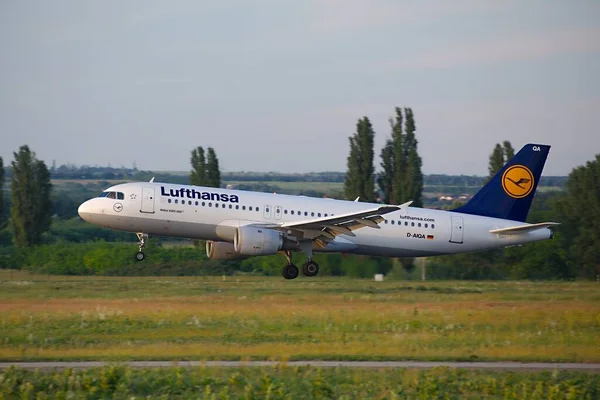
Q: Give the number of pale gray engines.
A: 2